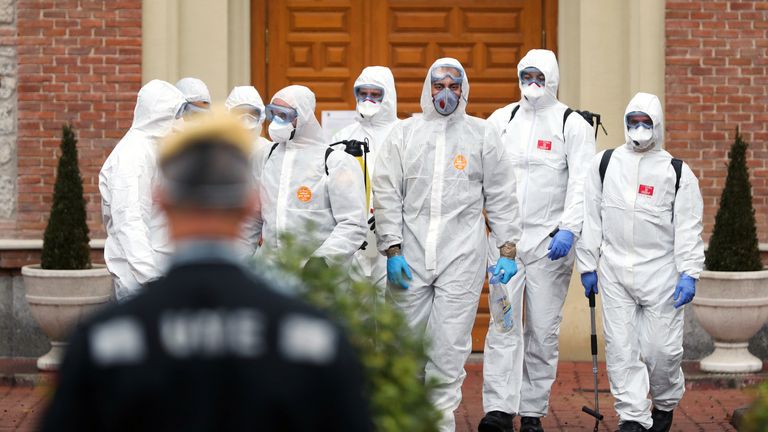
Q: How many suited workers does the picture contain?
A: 8